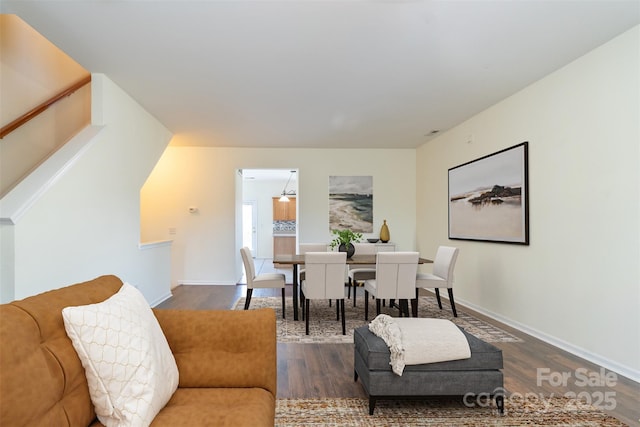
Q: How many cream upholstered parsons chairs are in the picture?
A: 6